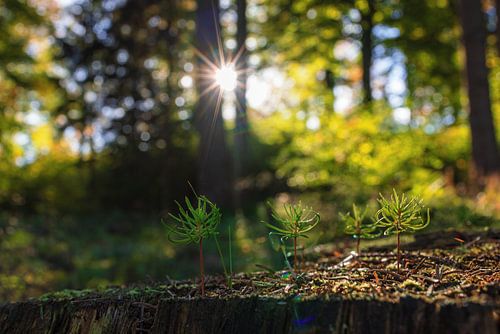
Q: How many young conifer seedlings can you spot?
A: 4